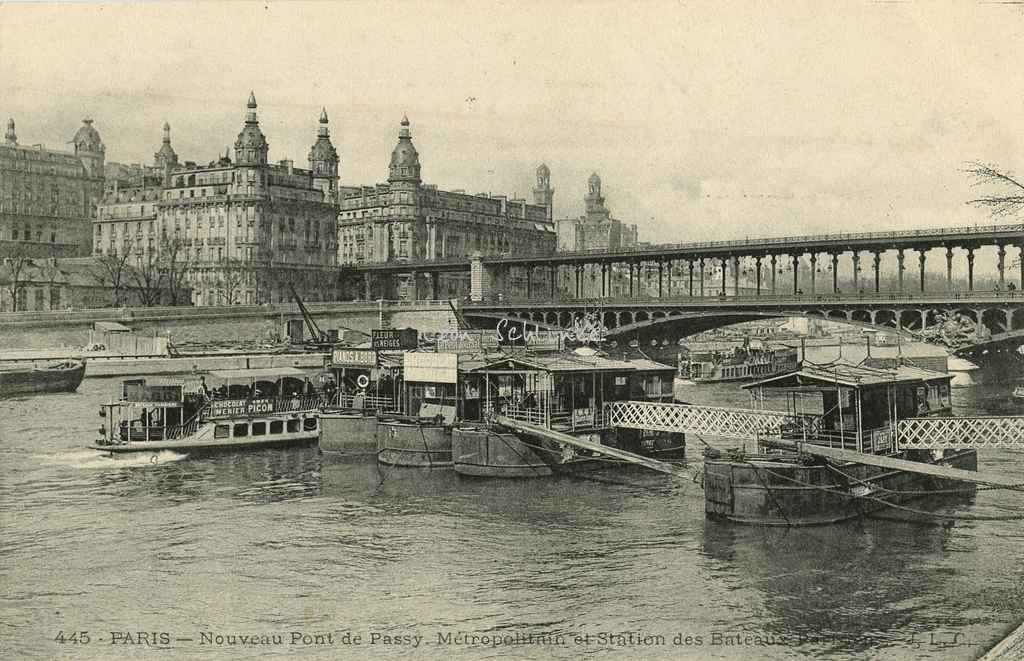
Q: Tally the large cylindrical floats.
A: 4